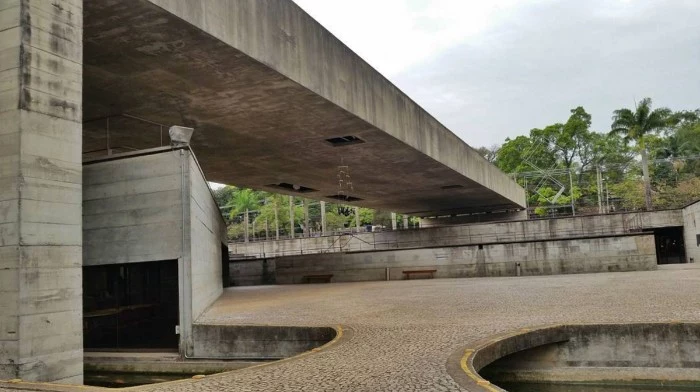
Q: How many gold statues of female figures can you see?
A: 0